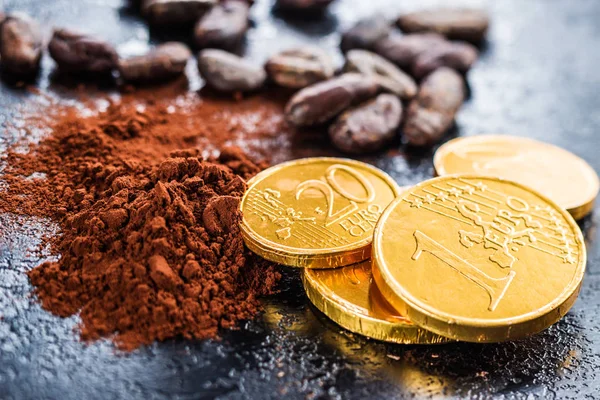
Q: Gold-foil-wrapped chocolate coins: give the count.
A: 4